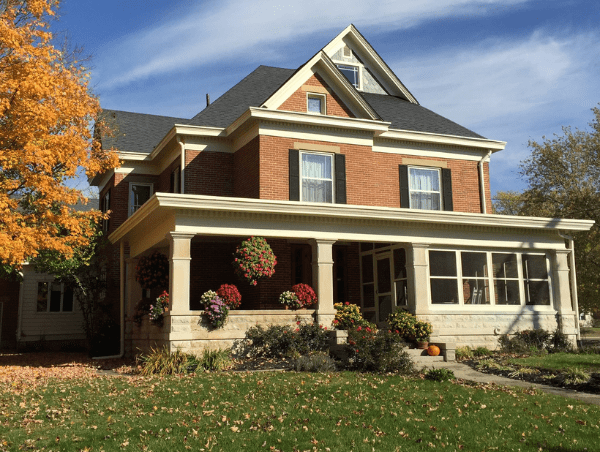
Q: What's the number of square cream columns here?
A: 4